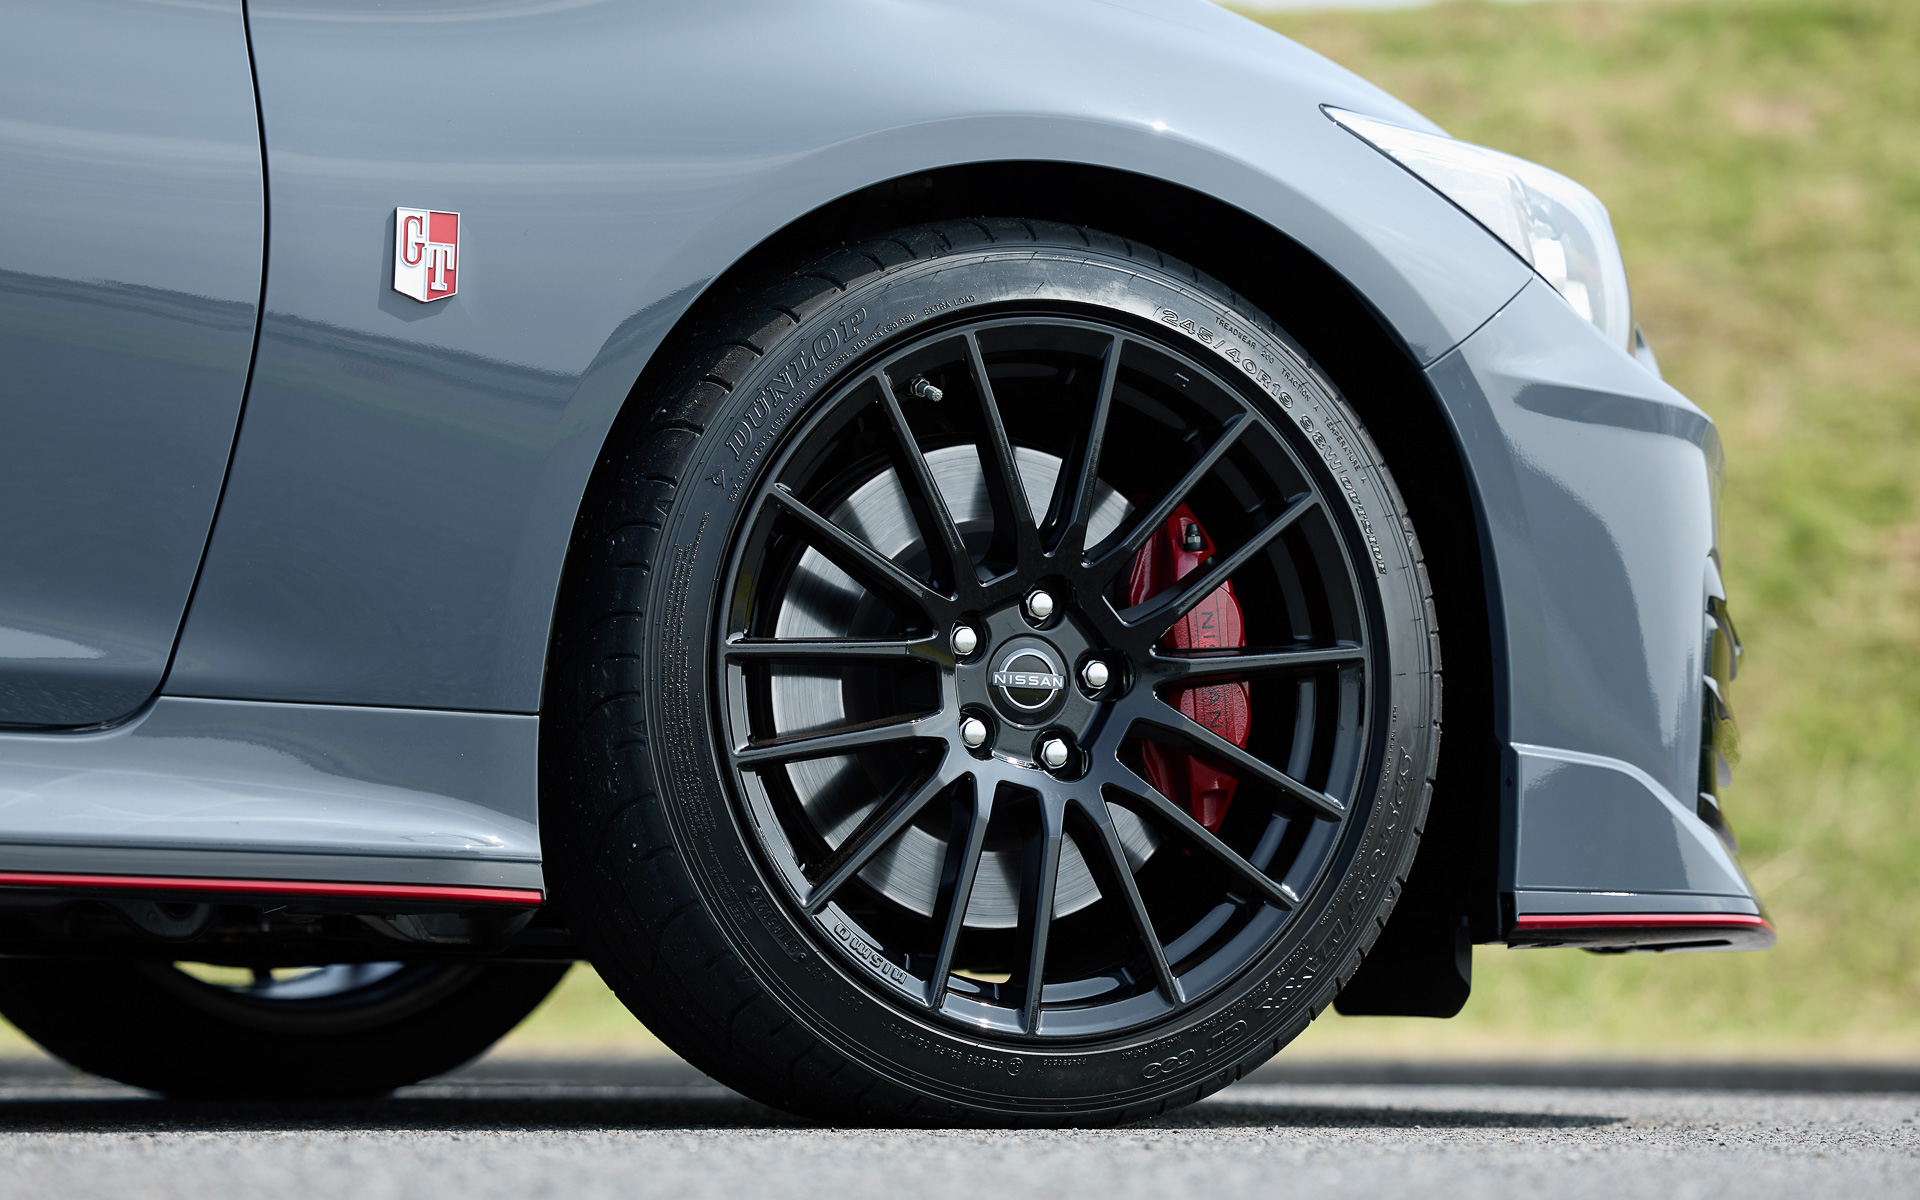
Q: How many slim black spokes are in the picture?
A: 15